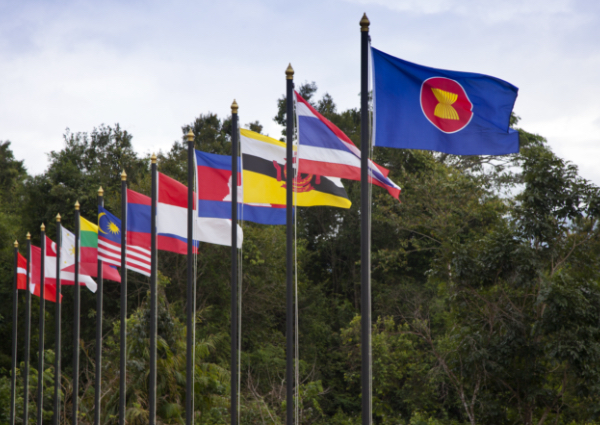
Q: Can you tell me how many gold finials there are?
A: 12